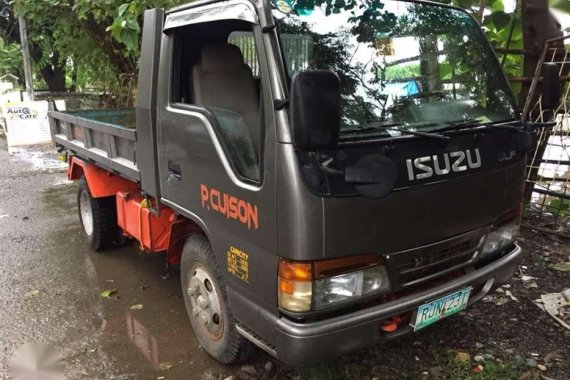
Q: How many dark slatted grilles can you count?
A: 1